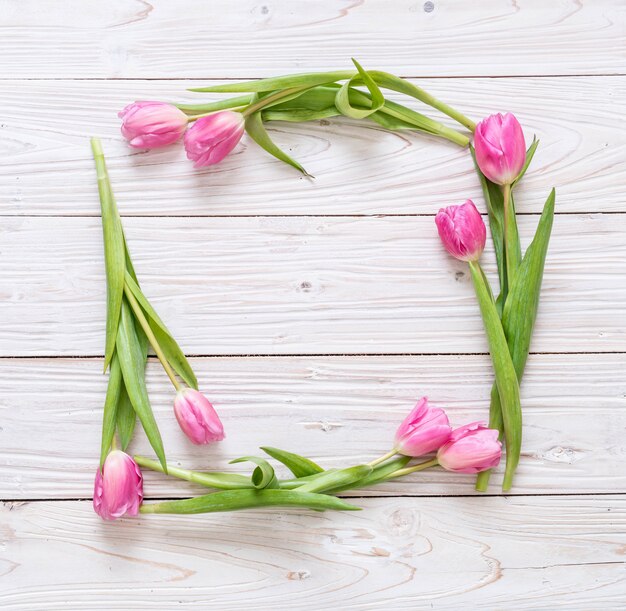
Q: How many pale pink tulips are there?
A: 8